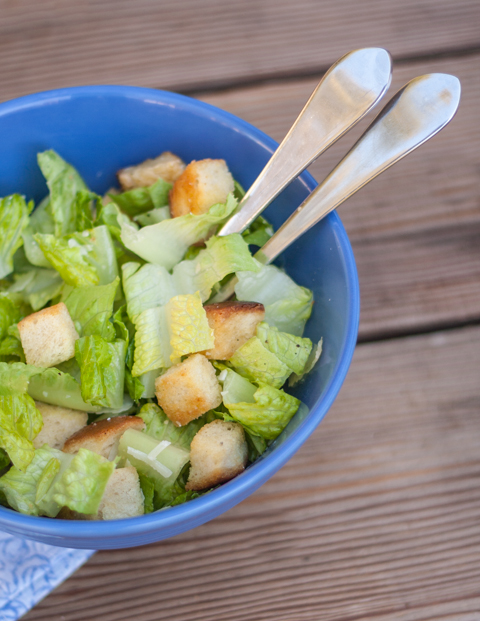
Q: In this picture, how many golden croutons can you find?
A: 9